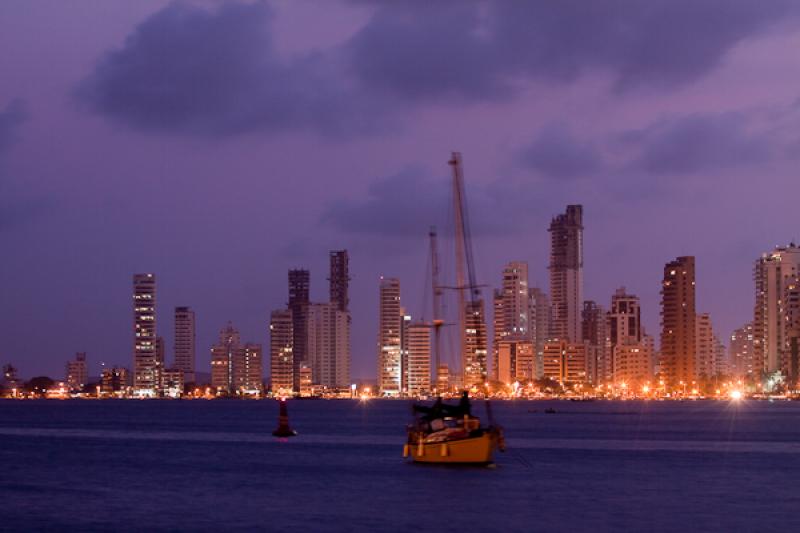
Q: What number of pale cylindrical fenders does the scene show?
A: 3